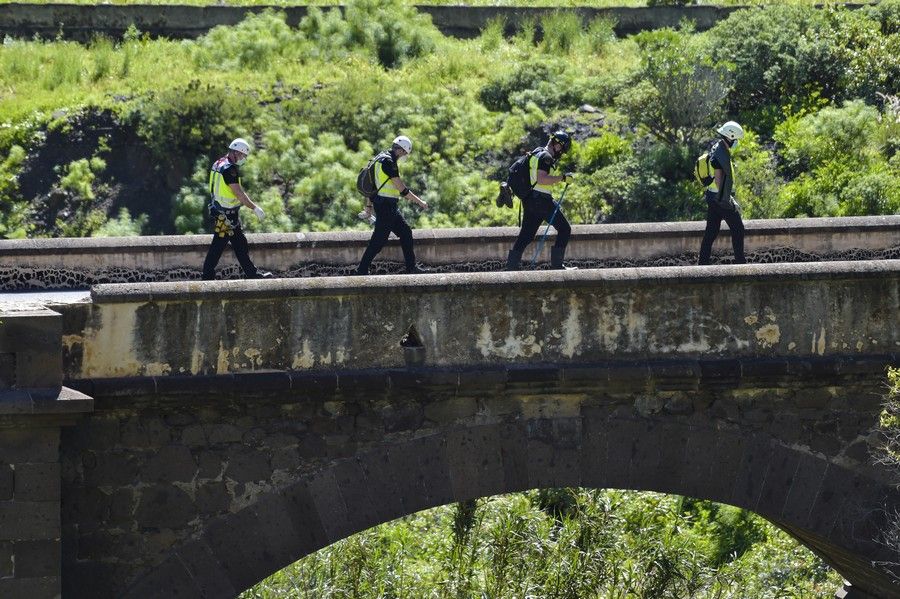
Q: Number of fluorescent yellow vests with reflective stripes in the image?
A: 4